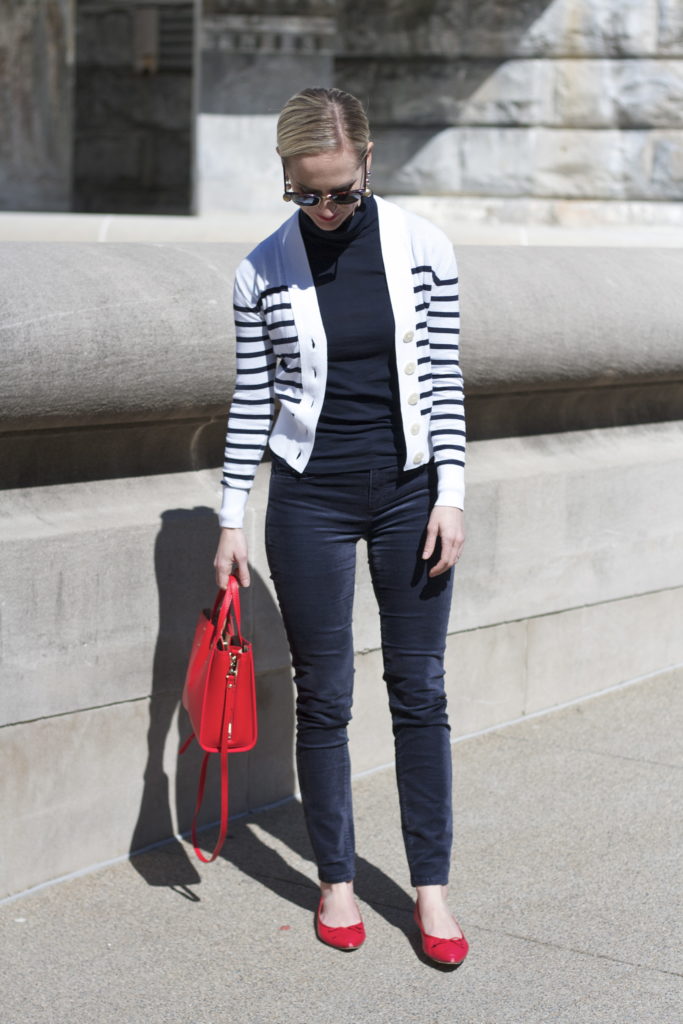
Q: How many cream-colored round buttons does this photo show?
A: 5